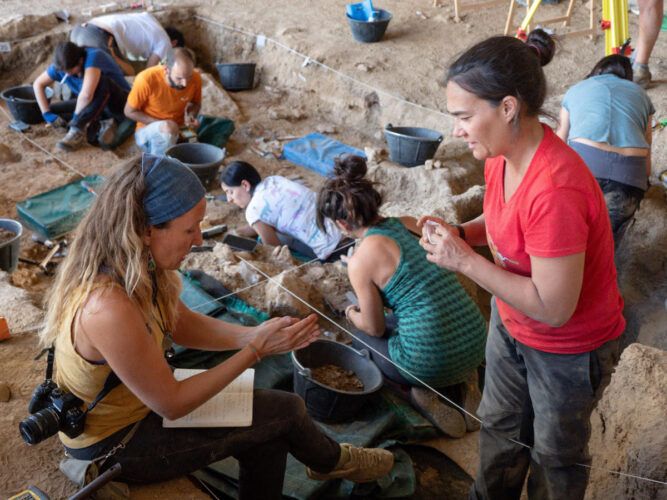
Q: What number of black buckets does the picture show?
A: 7